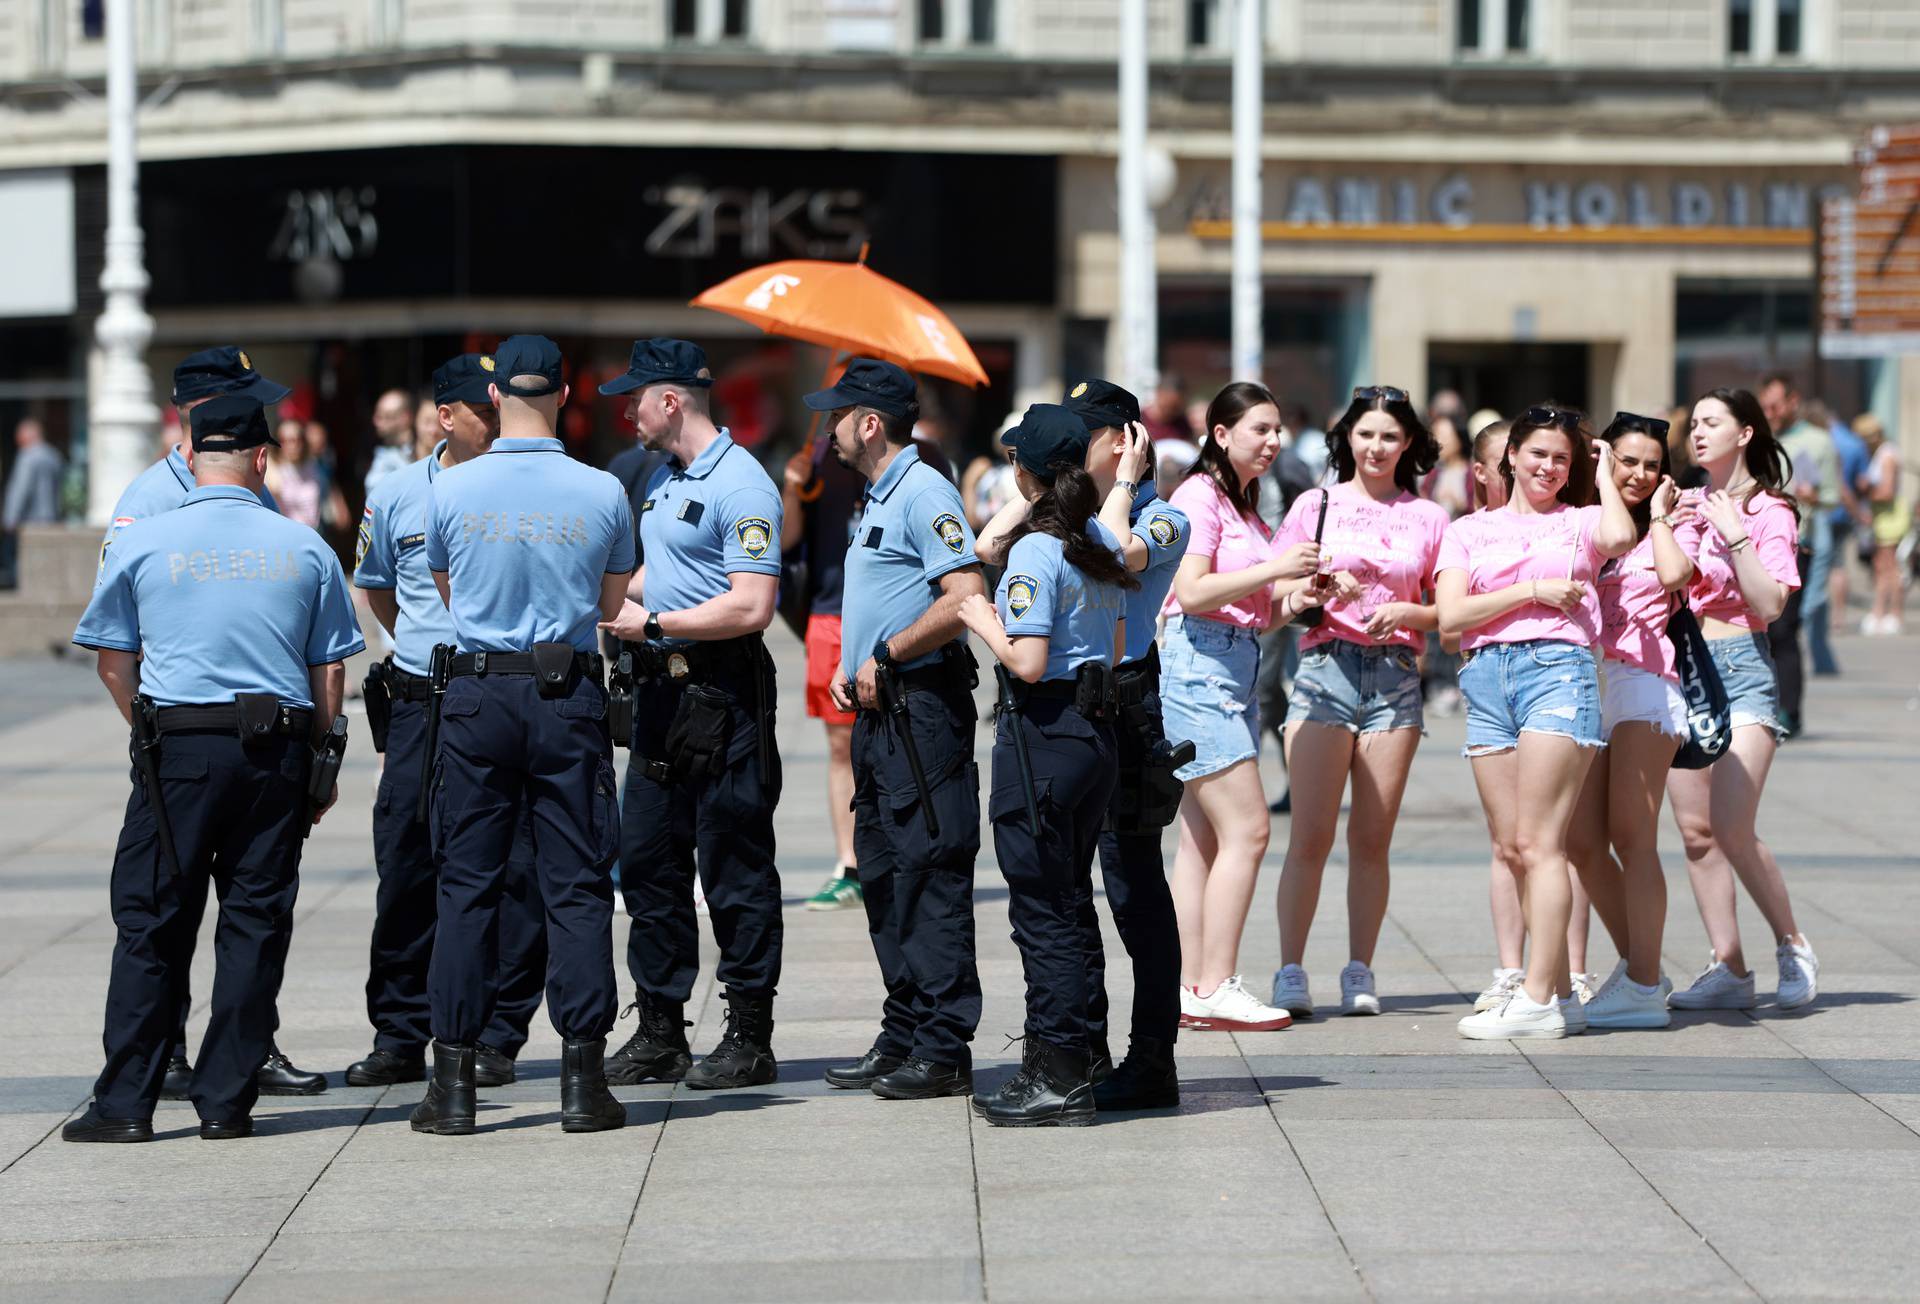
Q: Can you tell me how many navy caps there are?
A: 8